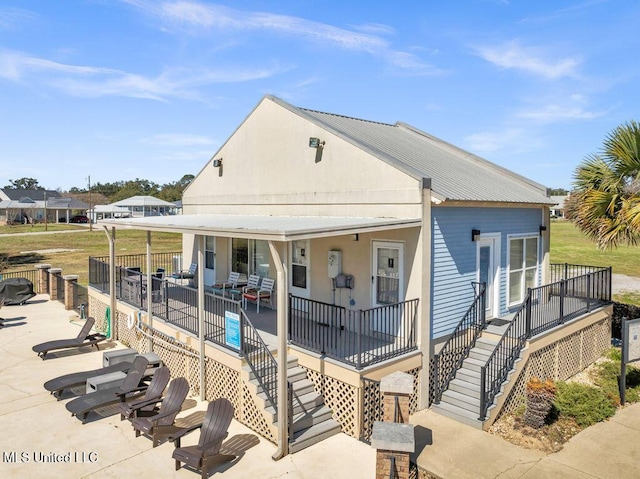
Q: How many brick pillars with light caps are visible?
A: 5